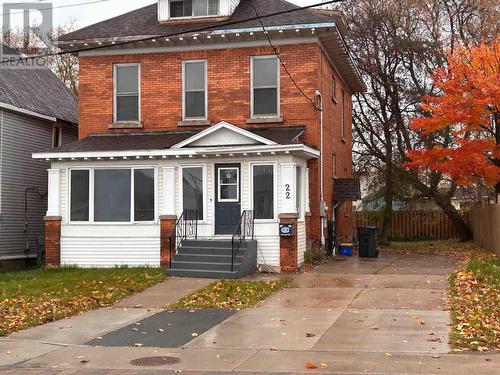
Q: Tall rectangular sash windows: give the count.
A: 3